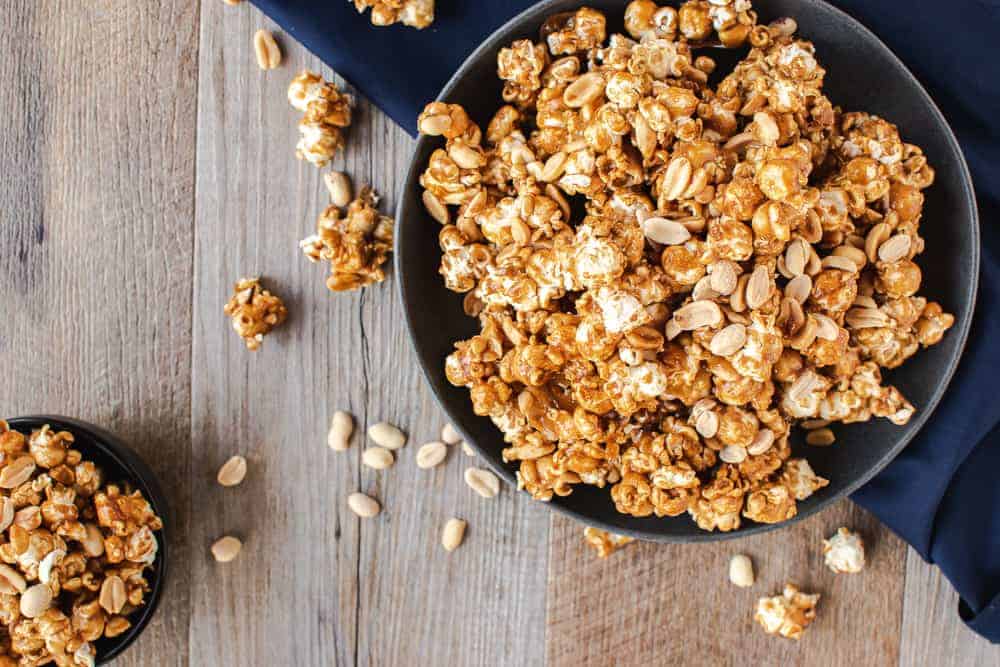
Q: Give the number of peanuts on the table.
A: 14